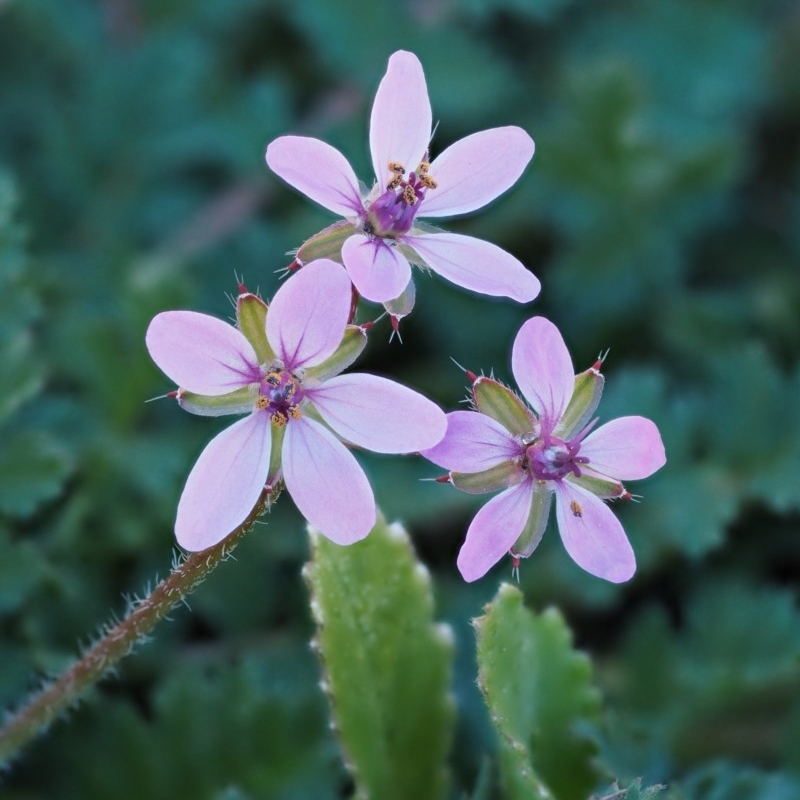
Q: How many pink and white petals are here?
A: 15